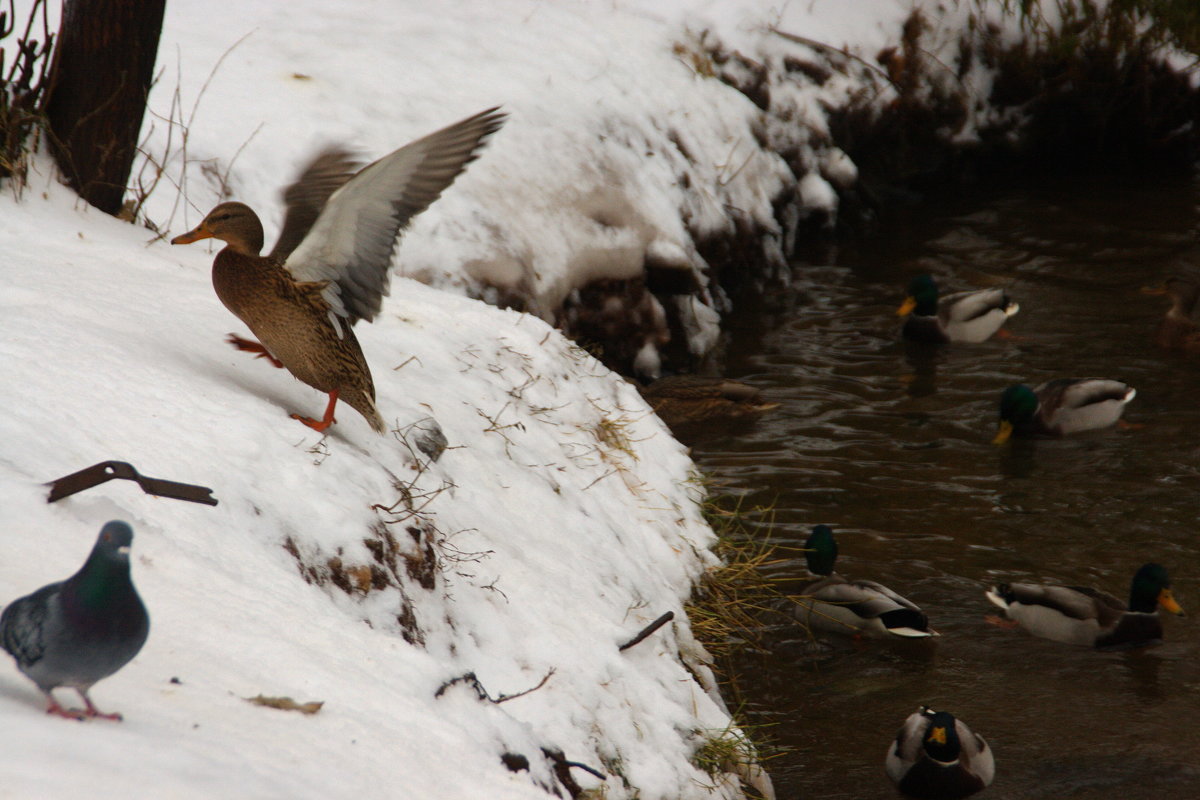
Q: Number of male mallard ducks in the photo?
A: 5